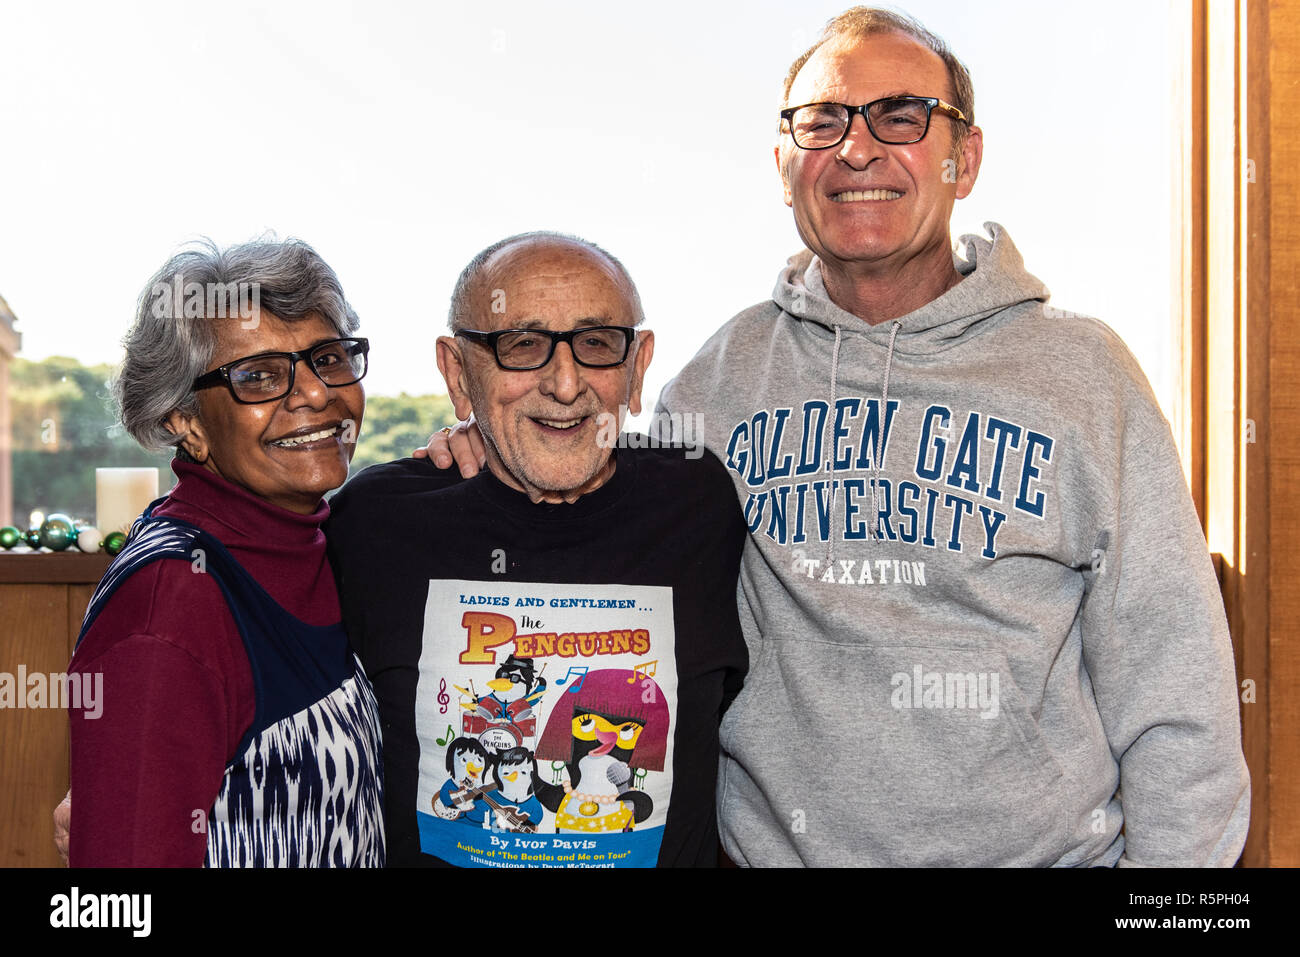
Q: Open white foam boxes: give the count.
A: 0